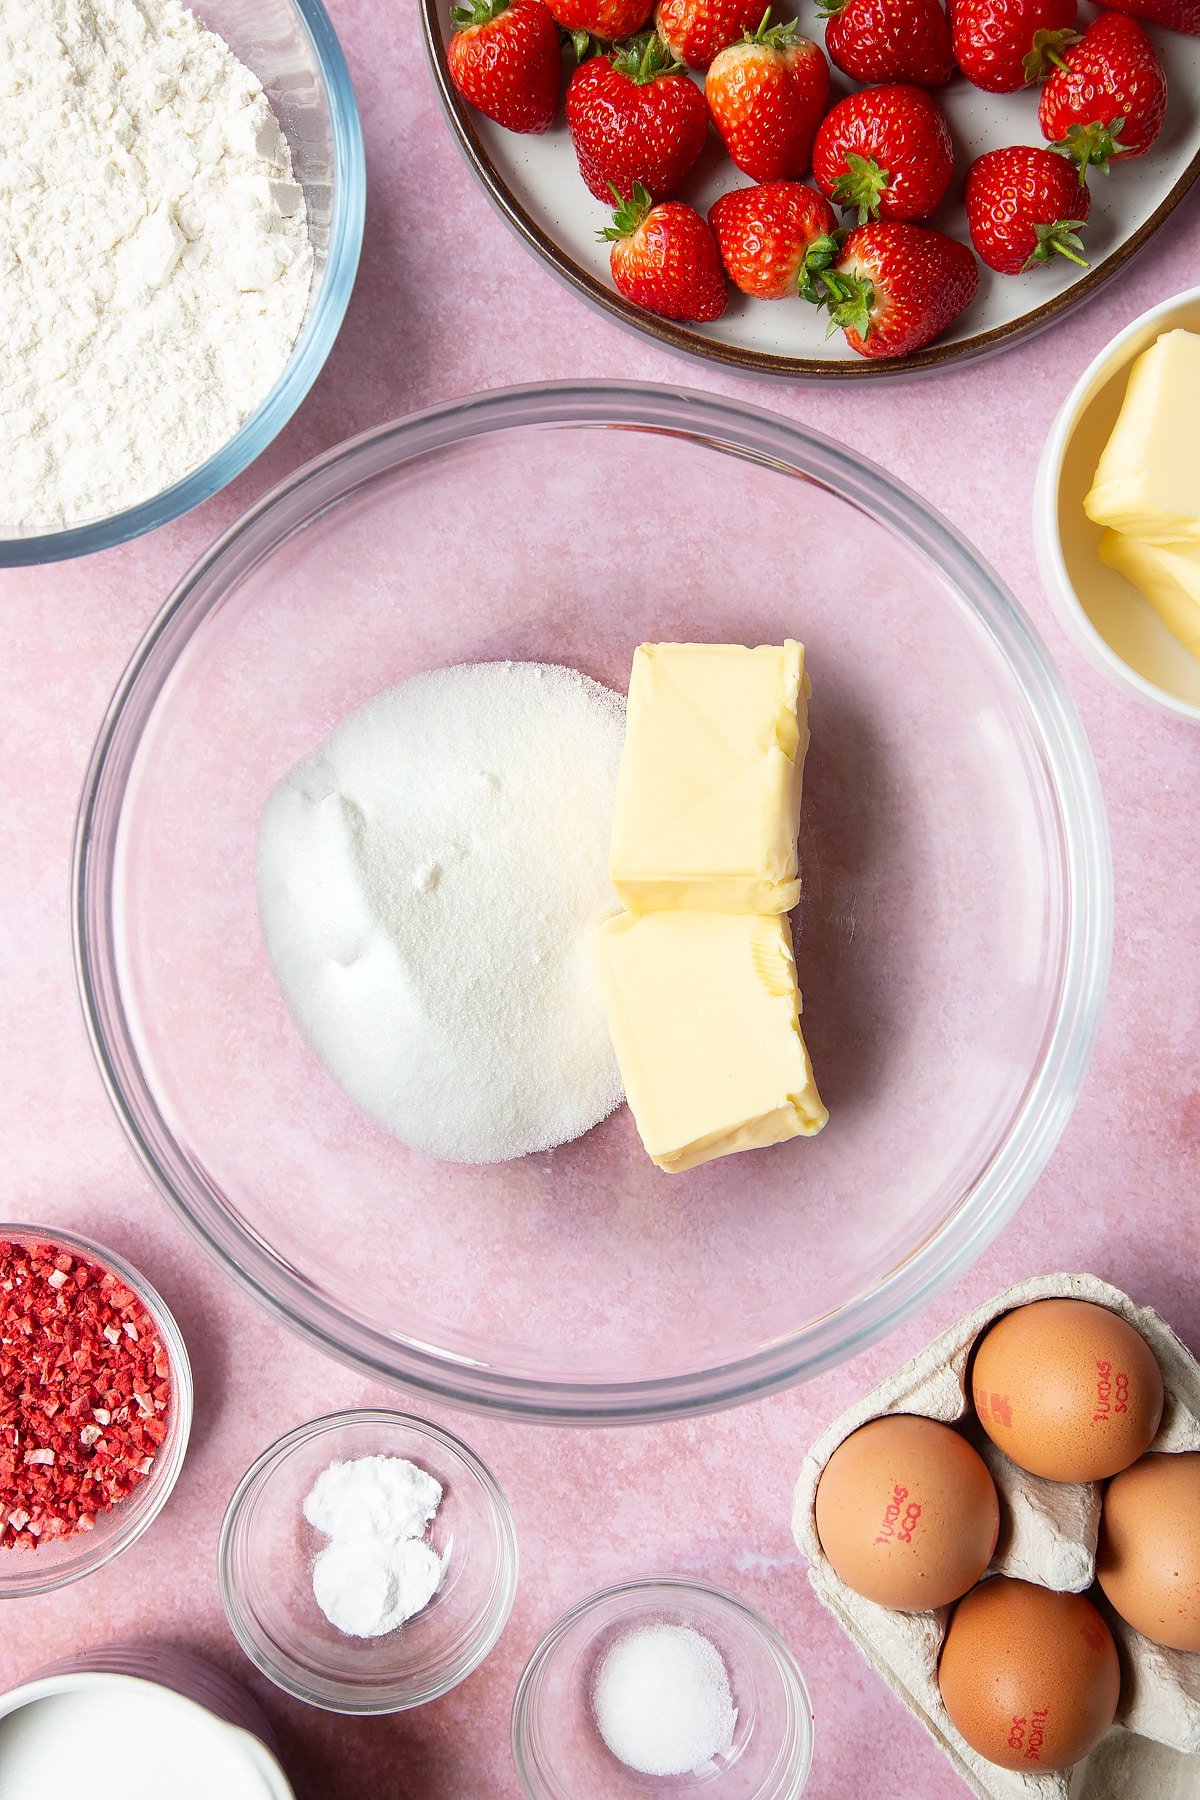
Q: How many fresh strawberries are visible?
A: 14